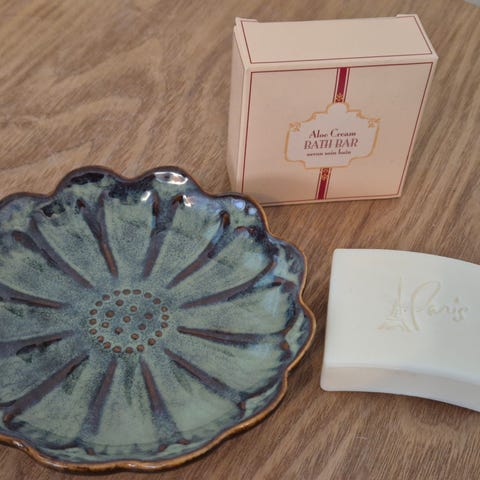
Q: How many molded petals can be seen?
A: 12